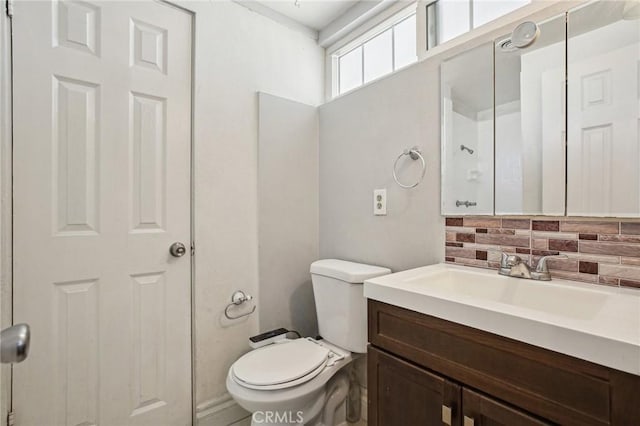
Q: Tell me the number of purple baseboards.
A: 0